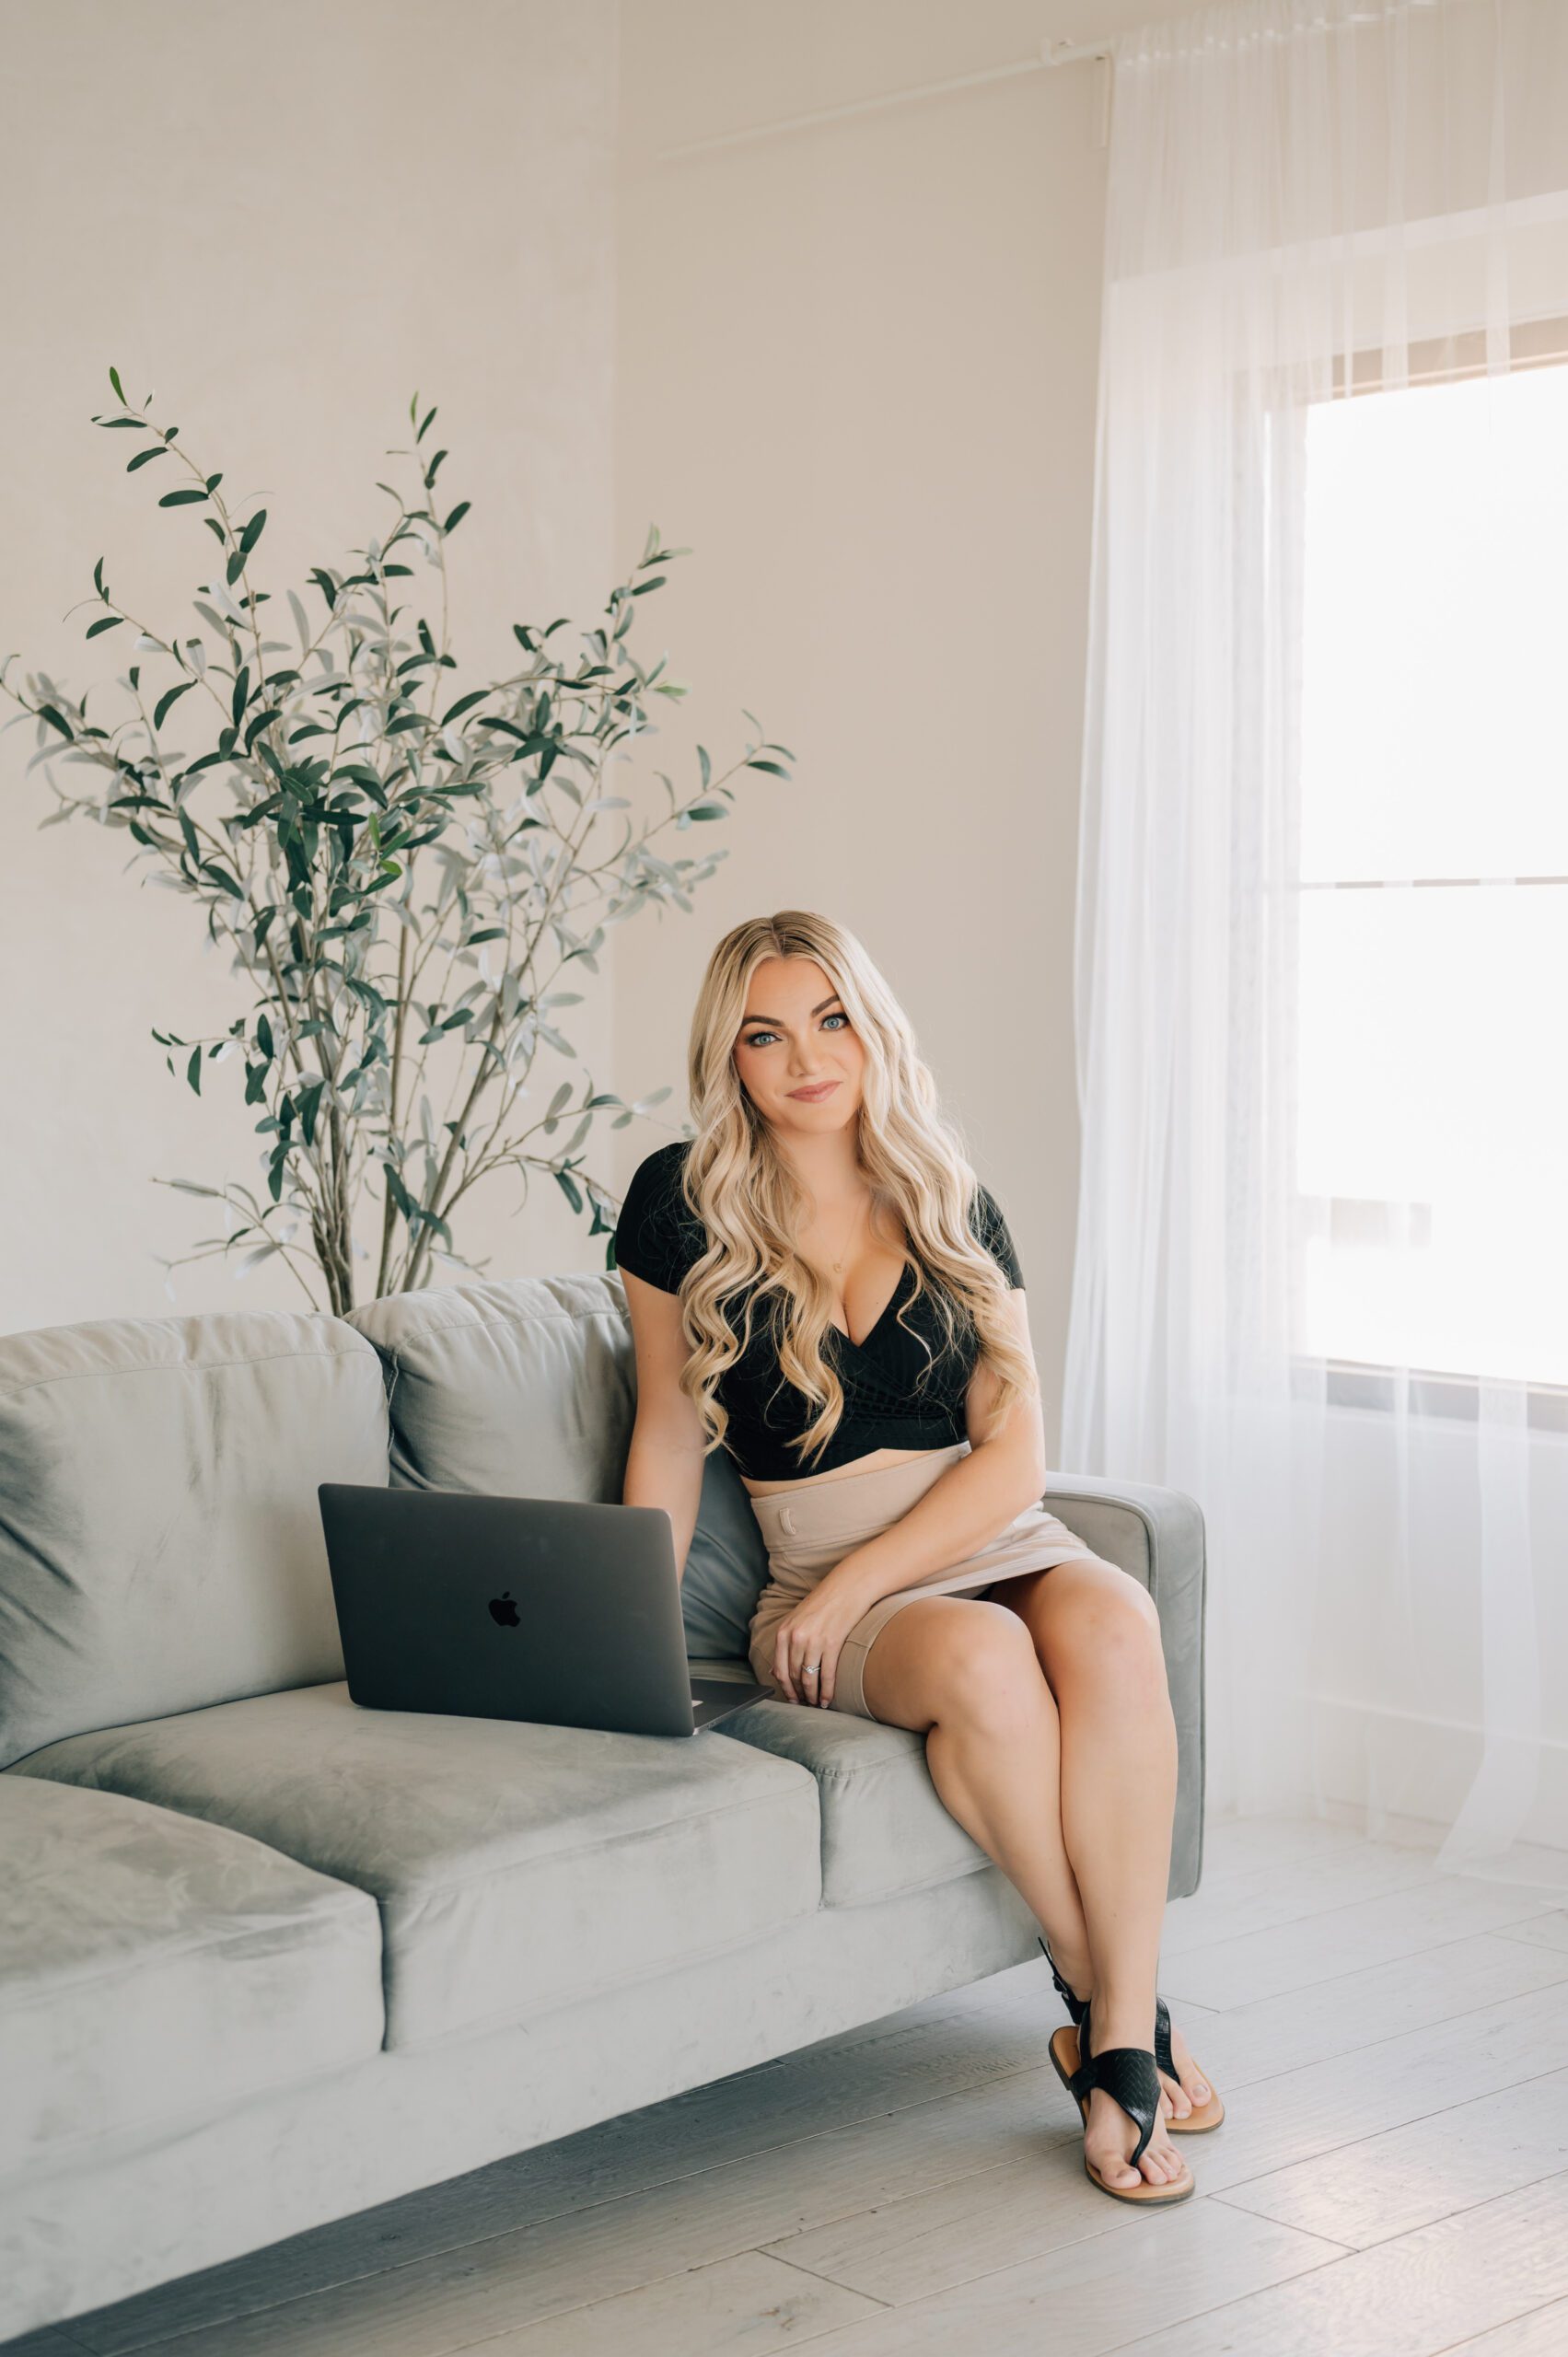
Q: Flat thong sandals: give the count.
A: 2